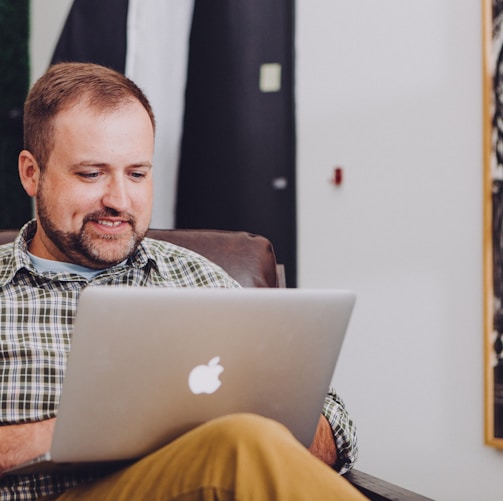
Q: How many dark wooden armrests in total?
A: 1